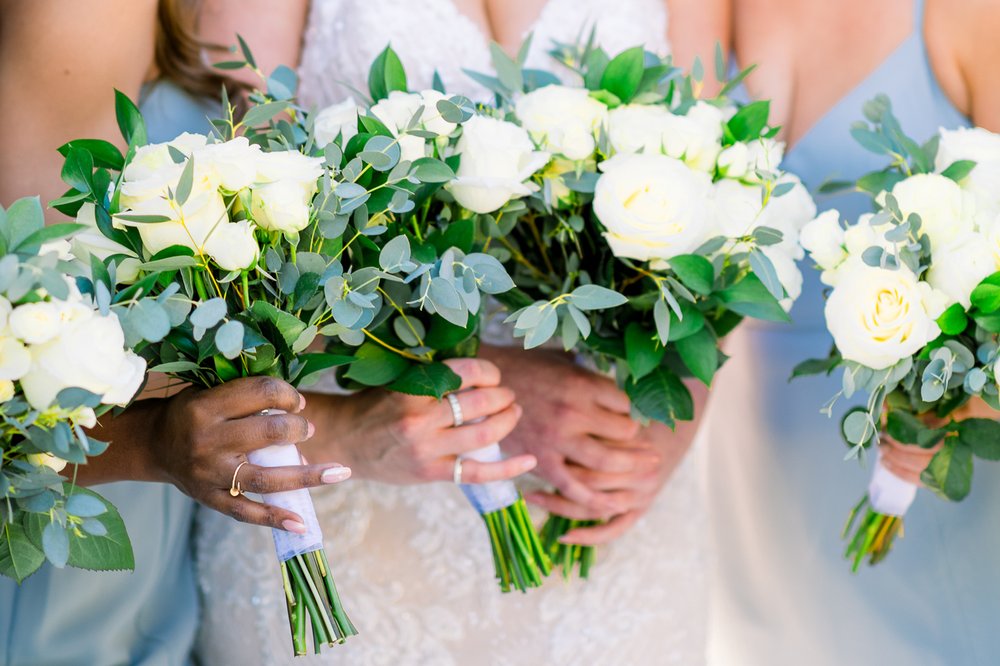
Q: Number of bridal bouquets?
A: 5